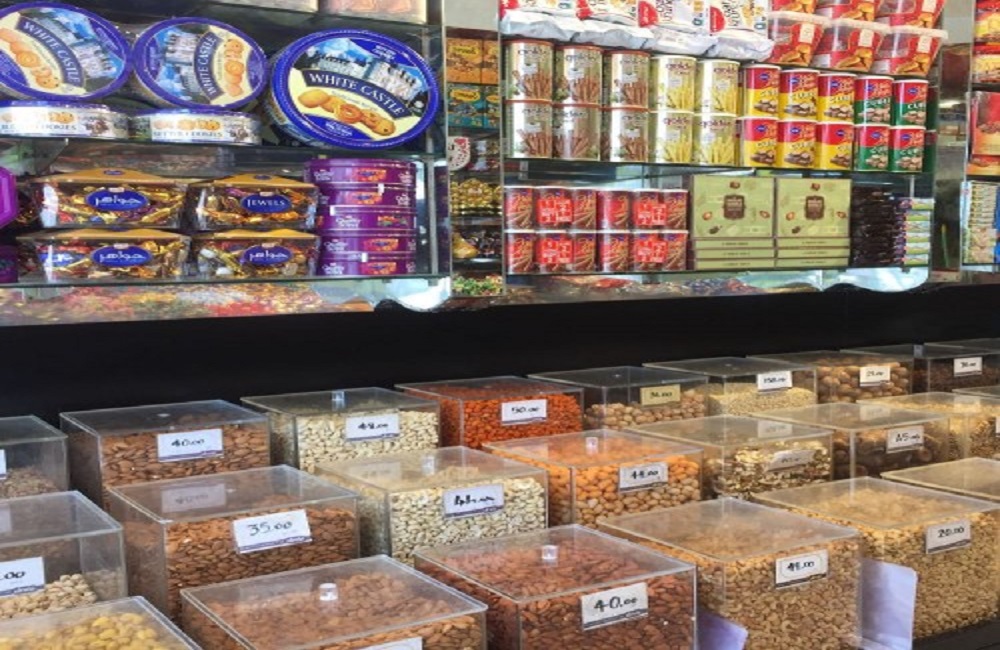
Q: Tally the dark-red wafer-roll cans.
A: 12